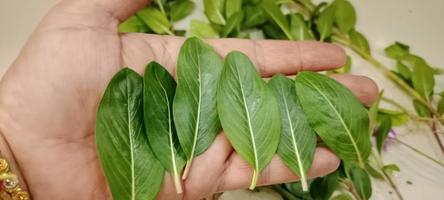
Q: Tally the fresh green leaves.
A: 6